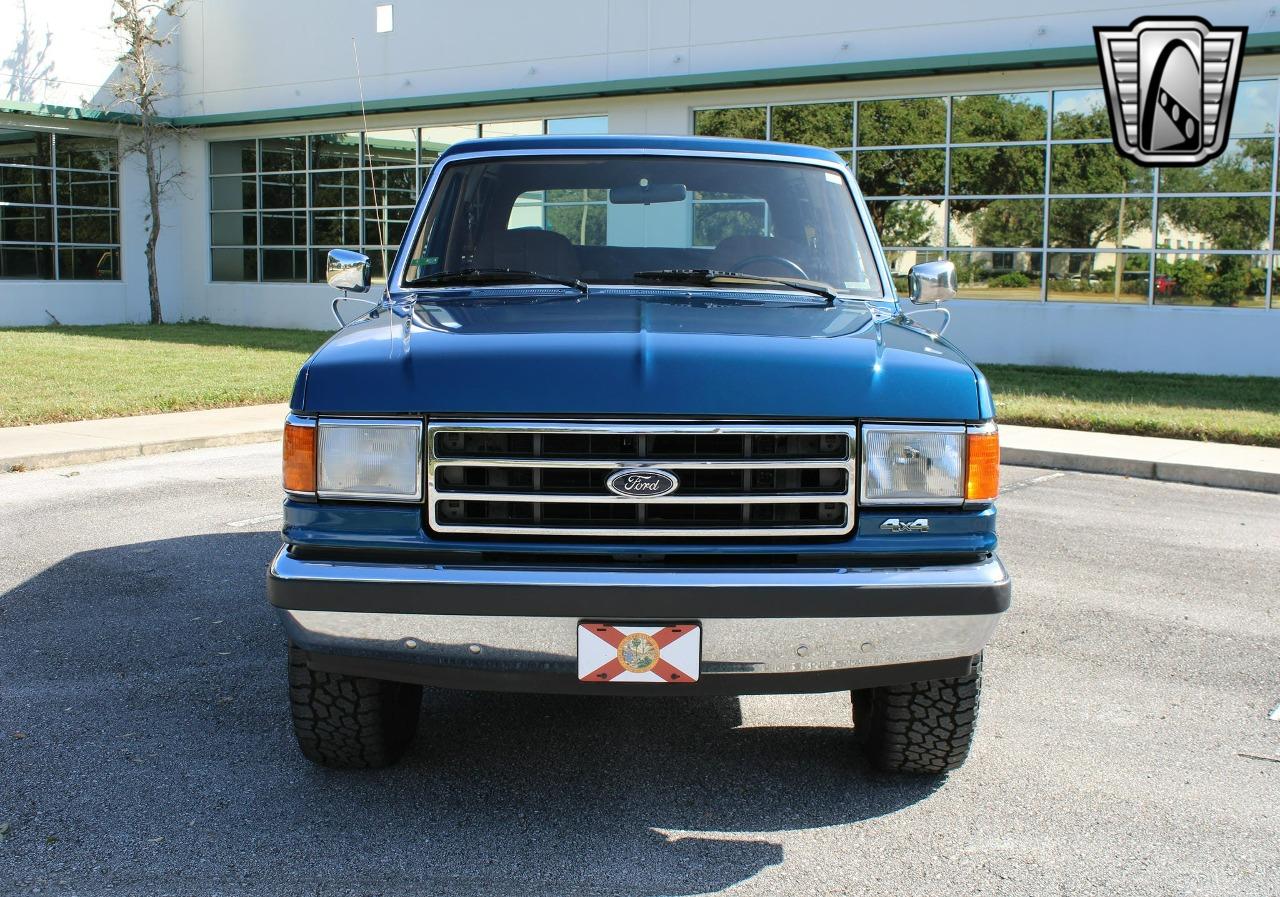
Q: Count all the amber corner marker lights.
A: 2